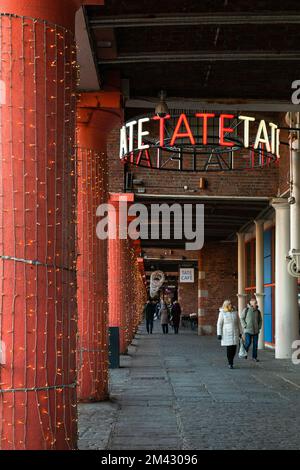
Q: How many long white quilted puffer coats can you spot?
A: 1